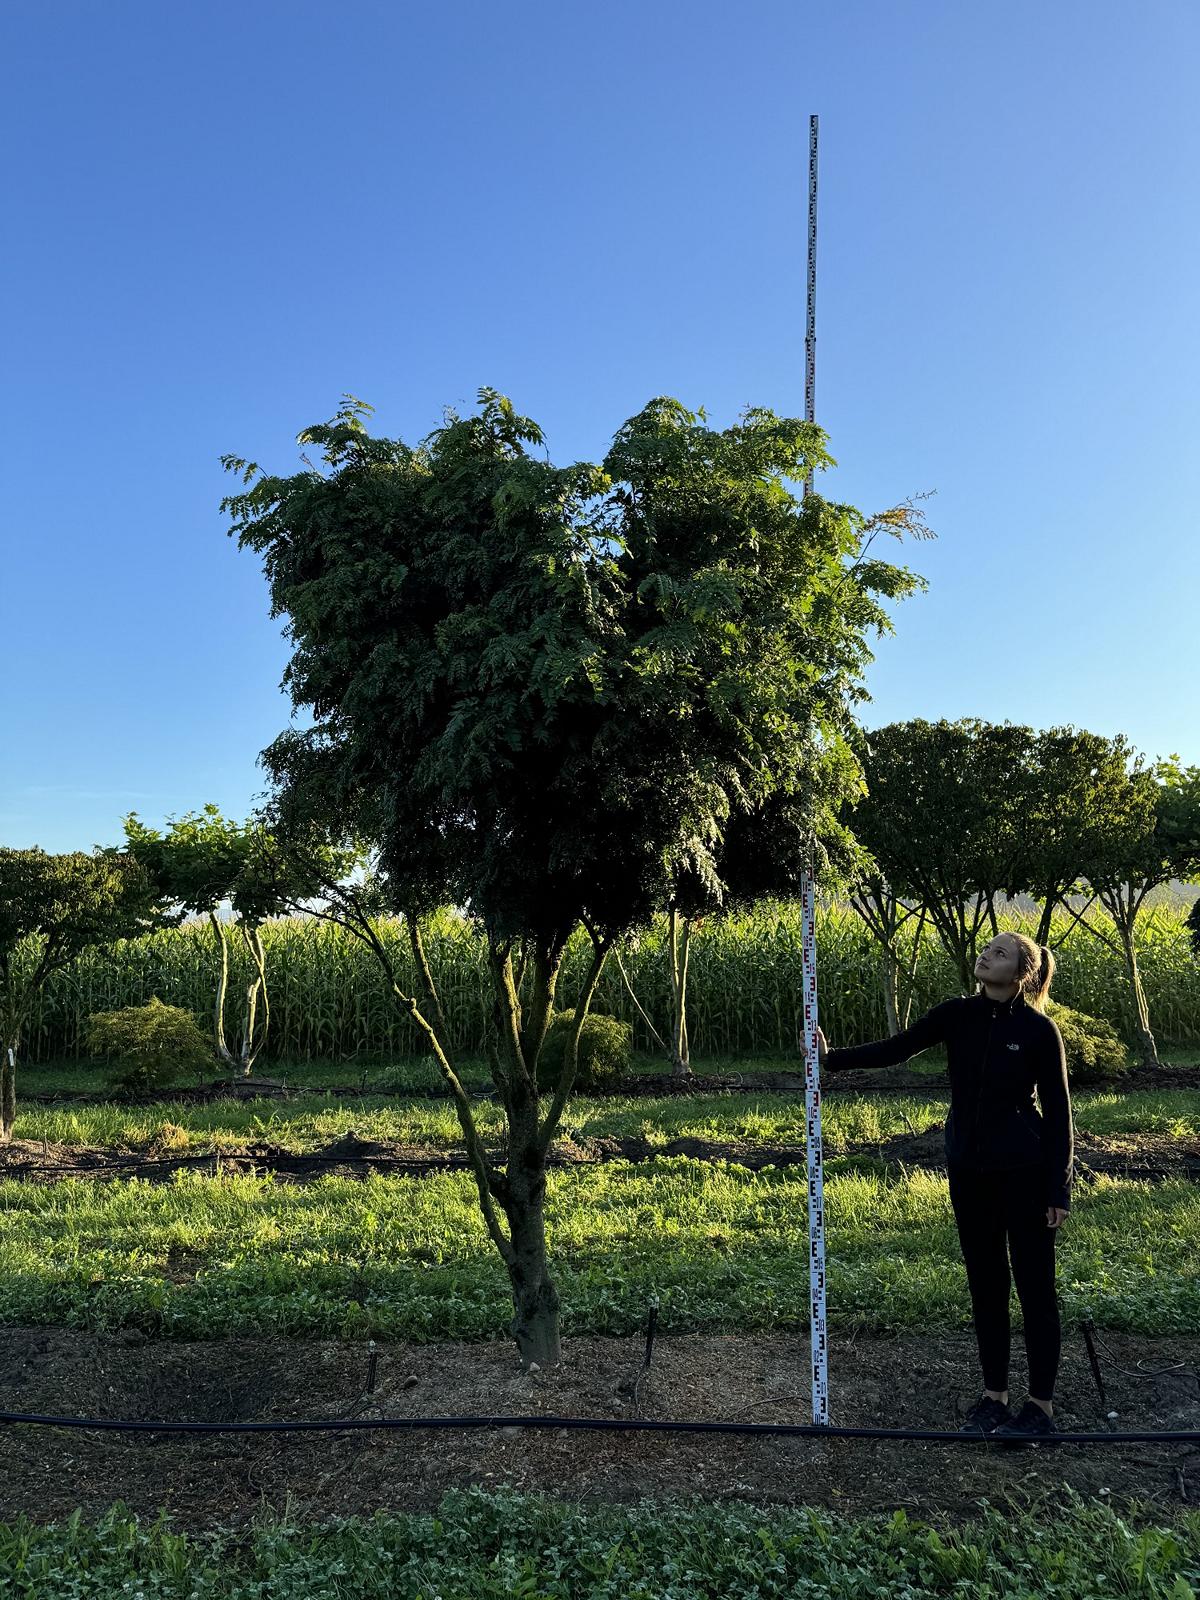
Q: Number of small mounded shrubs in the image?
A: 3